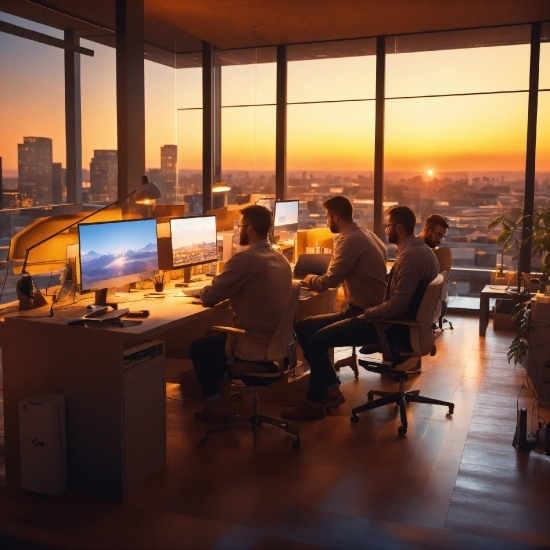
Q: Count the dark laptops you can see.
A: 1